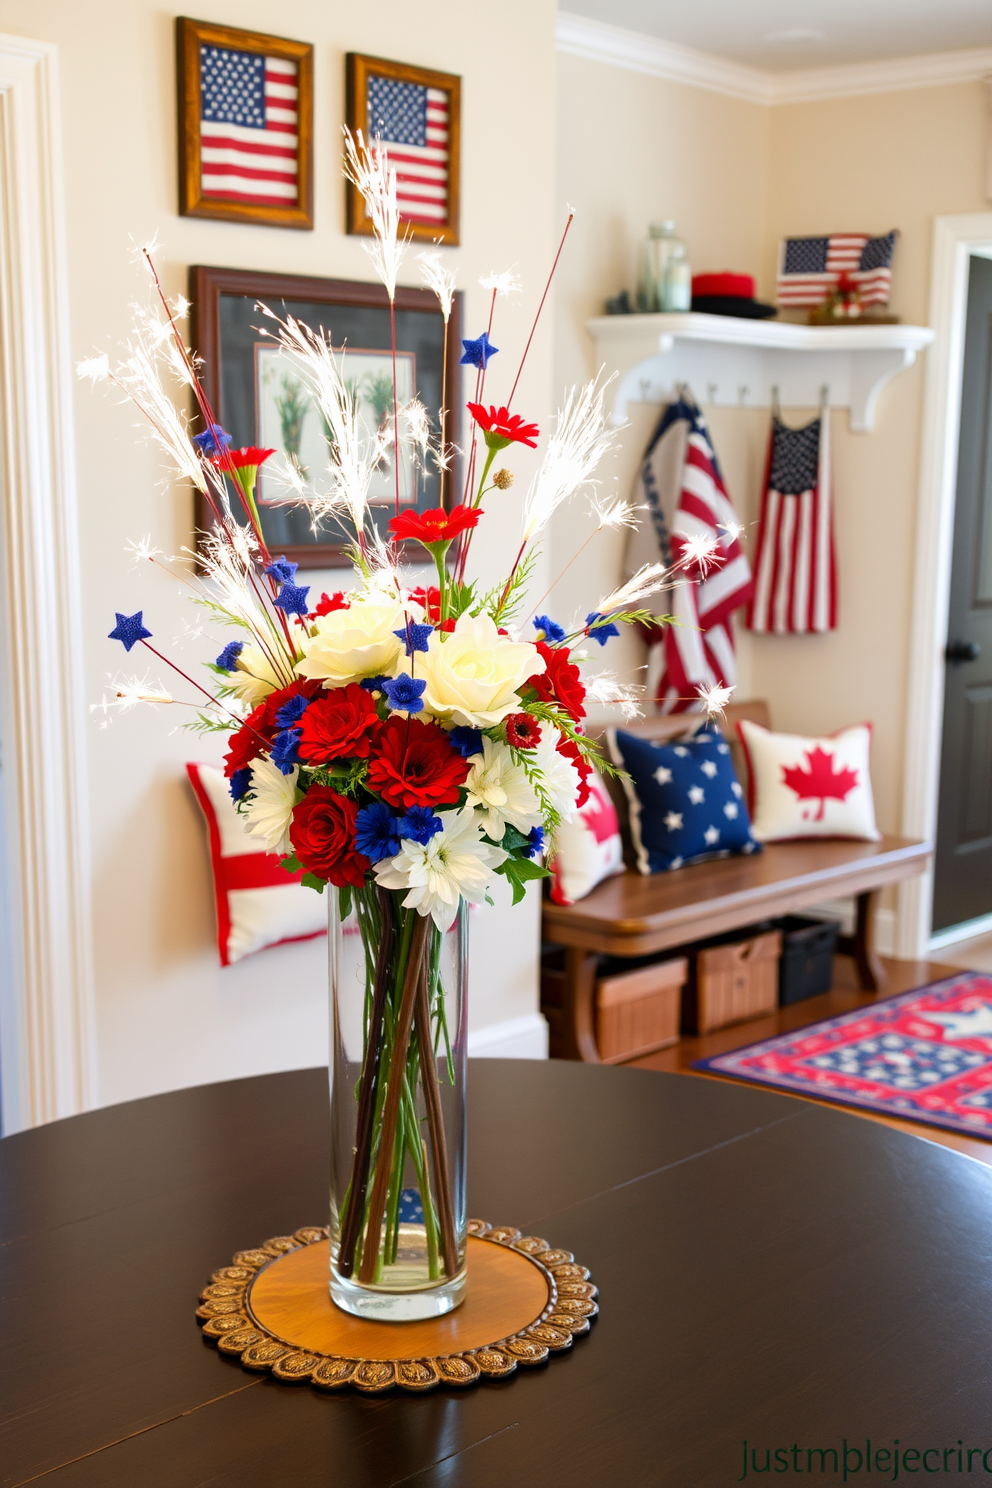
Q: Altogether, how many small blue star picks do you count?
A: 8